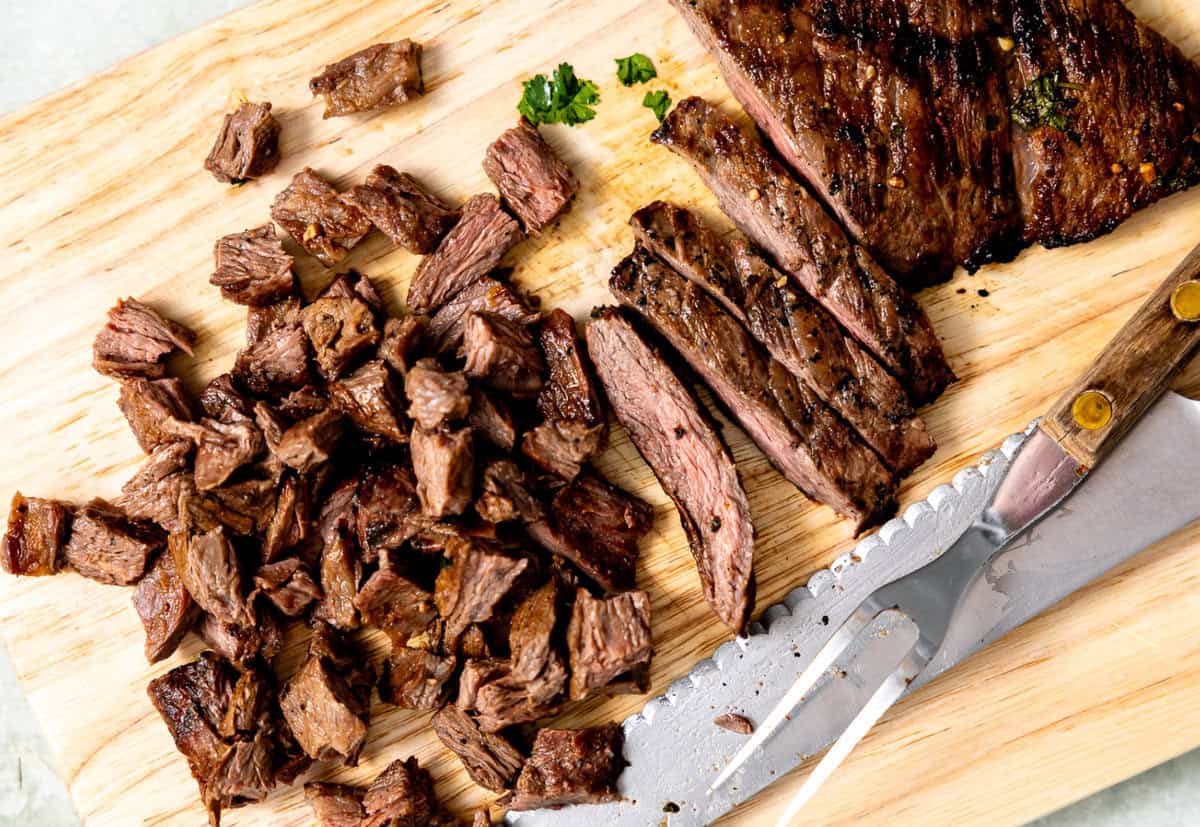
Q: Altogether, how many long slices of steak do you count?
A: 4